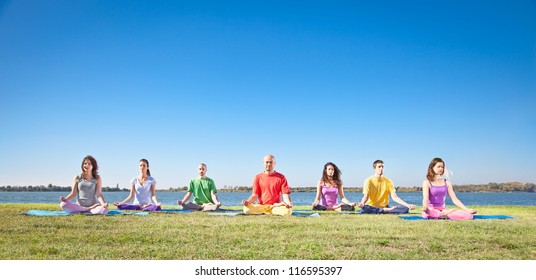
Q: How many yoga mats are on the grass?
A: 7